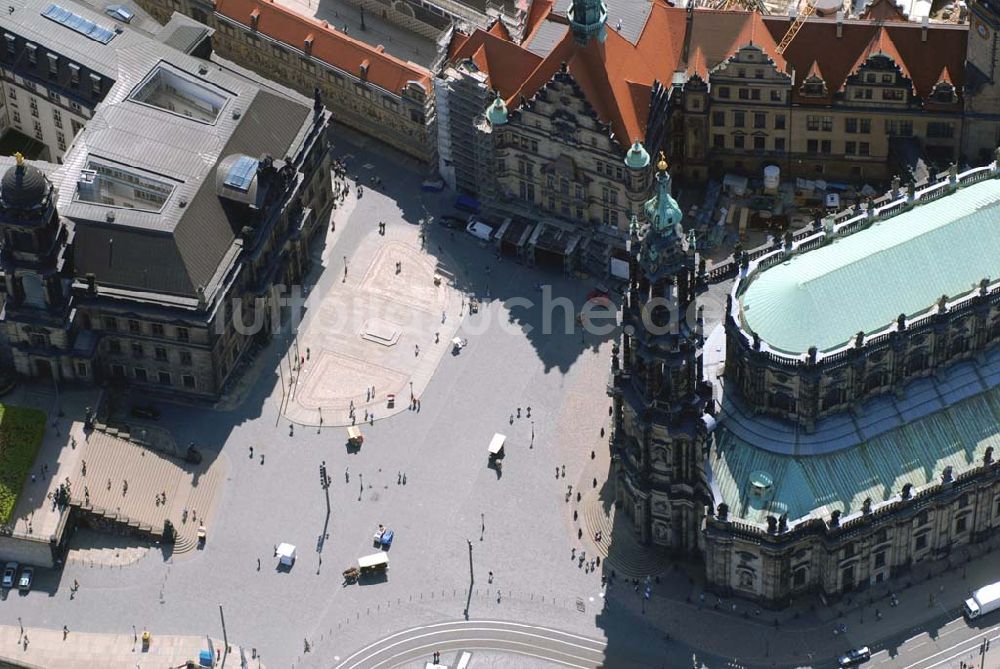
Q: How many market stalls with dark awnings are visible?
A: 0